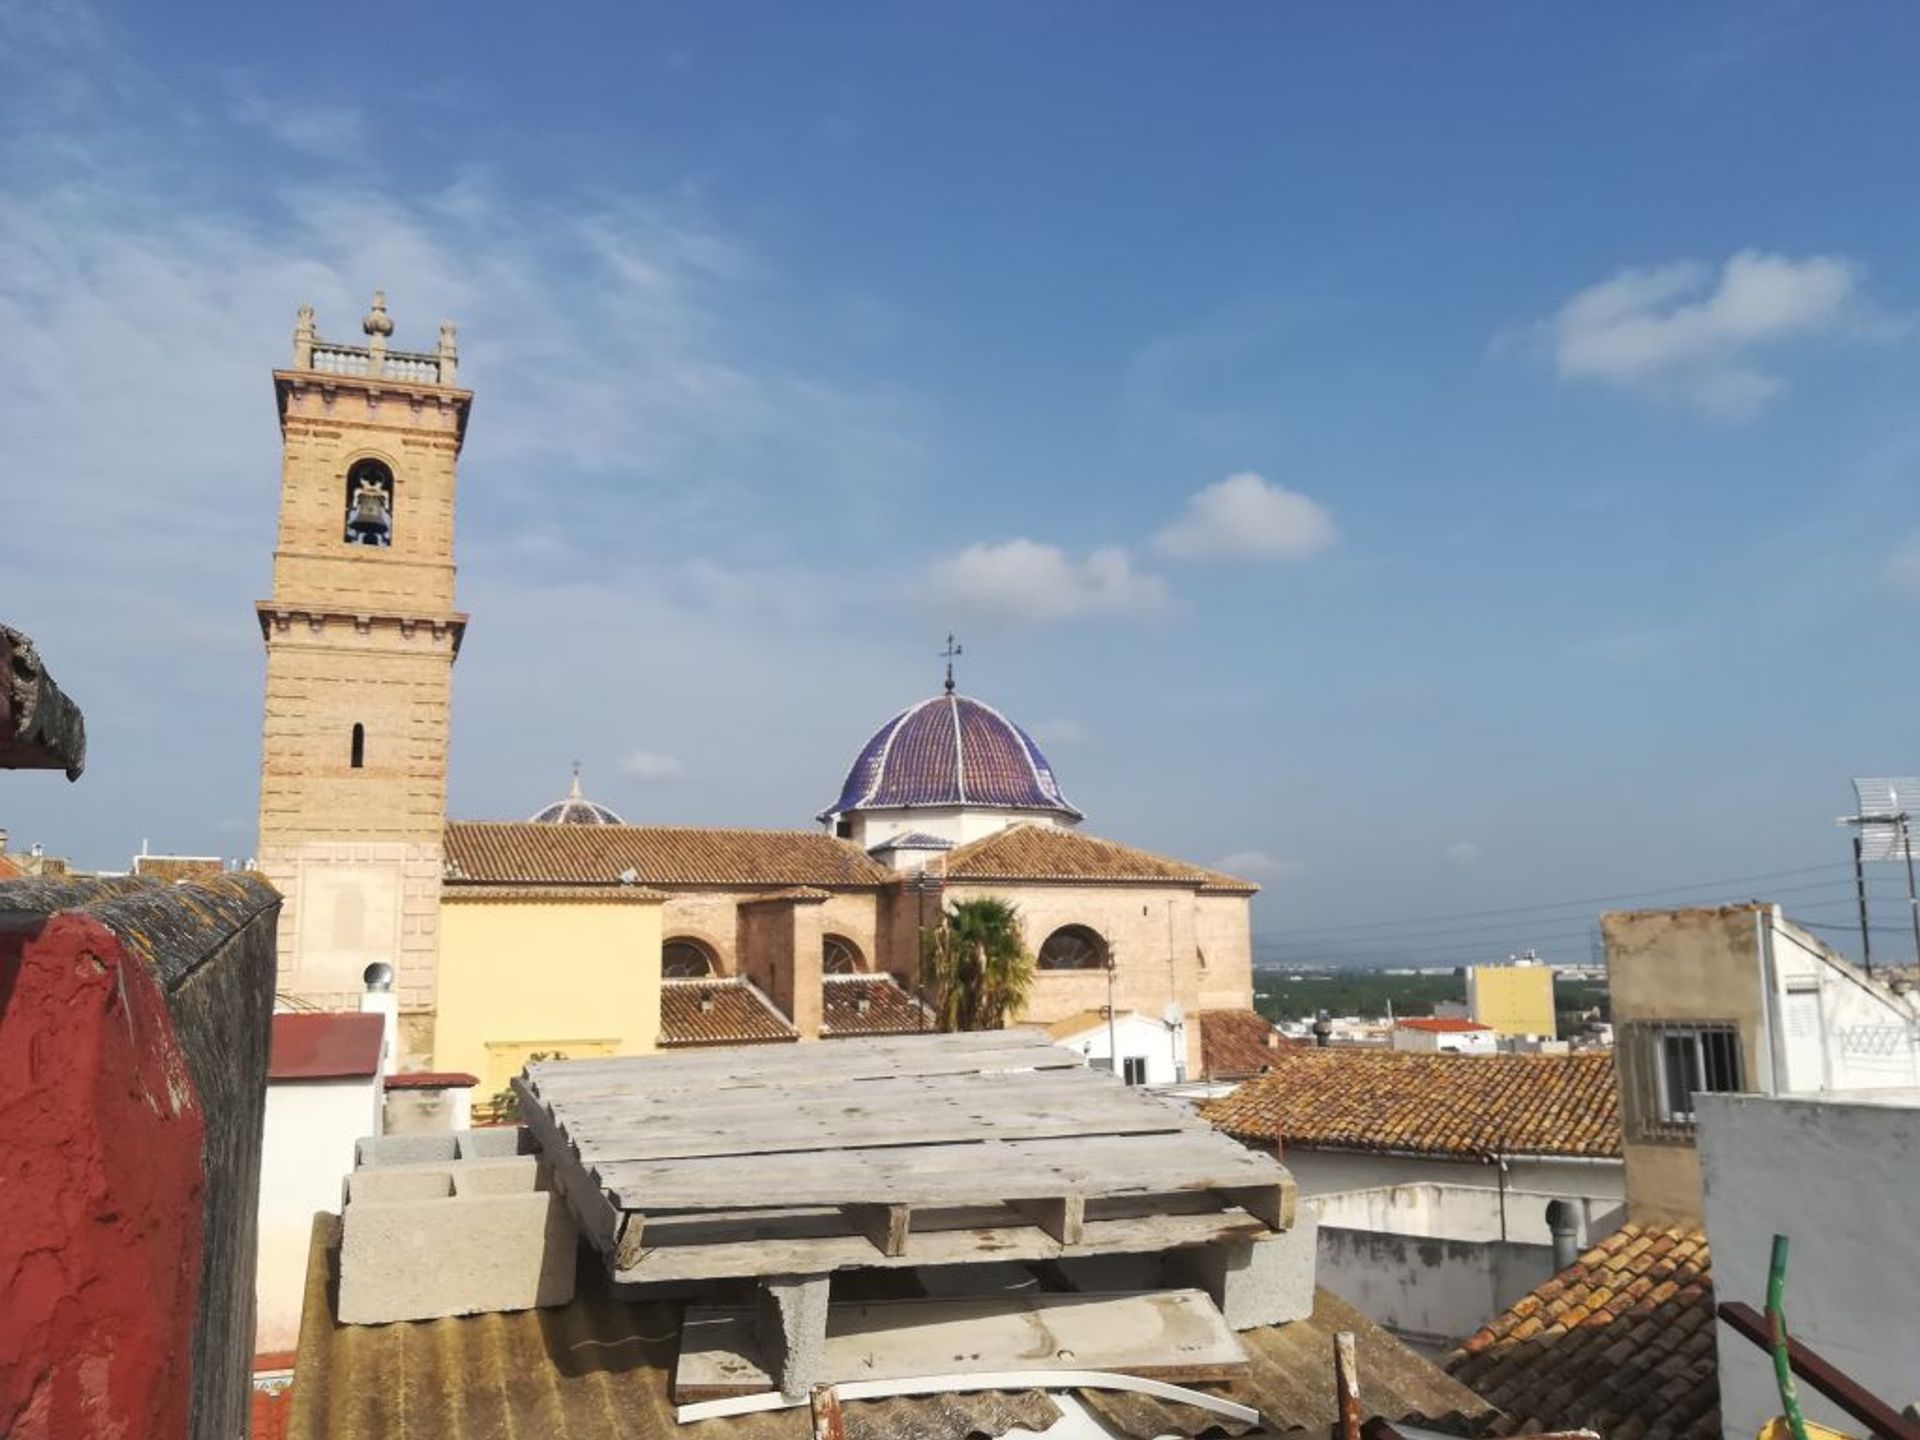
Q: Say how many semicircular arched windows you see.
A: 3